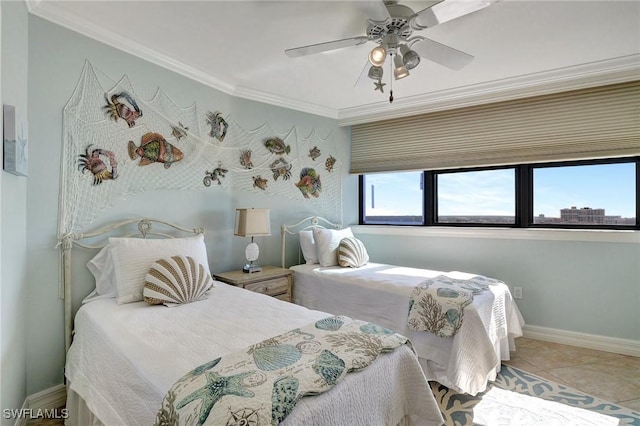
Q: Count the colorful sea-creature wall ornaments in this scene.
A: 13